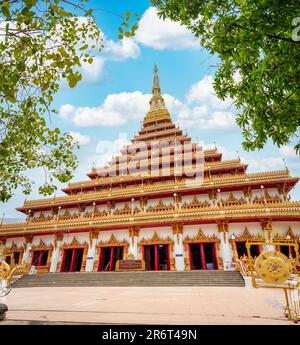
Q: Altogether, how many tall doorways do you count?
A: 4